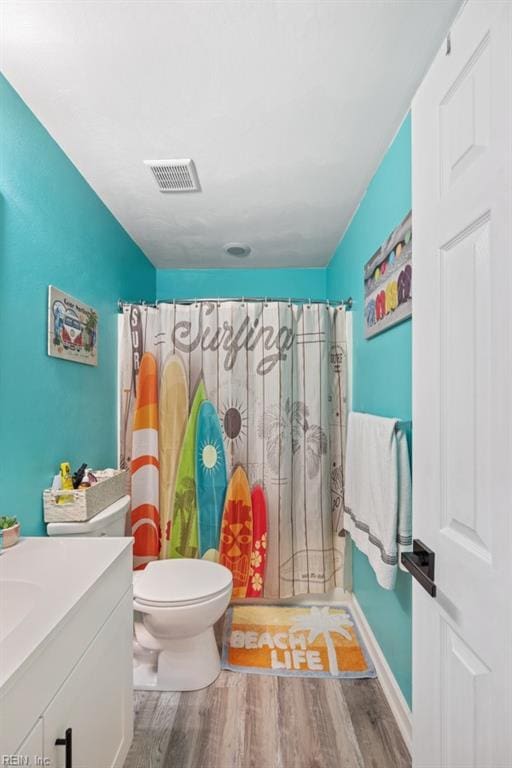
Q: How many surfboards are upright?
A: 6